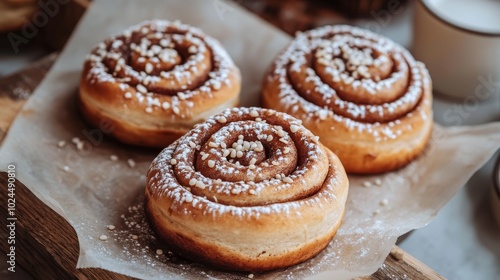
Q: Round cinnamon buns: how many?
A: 3